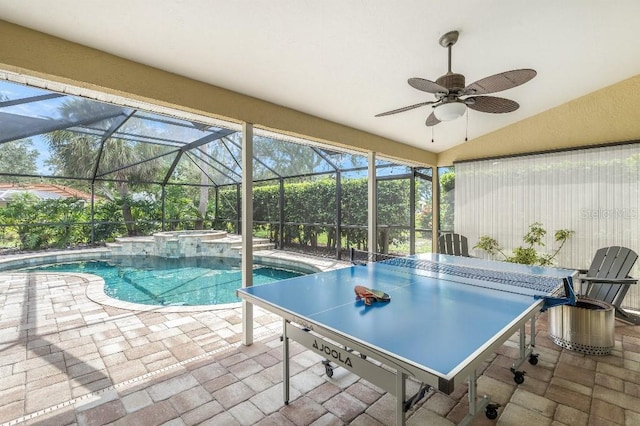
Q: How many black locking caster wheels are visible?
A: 4